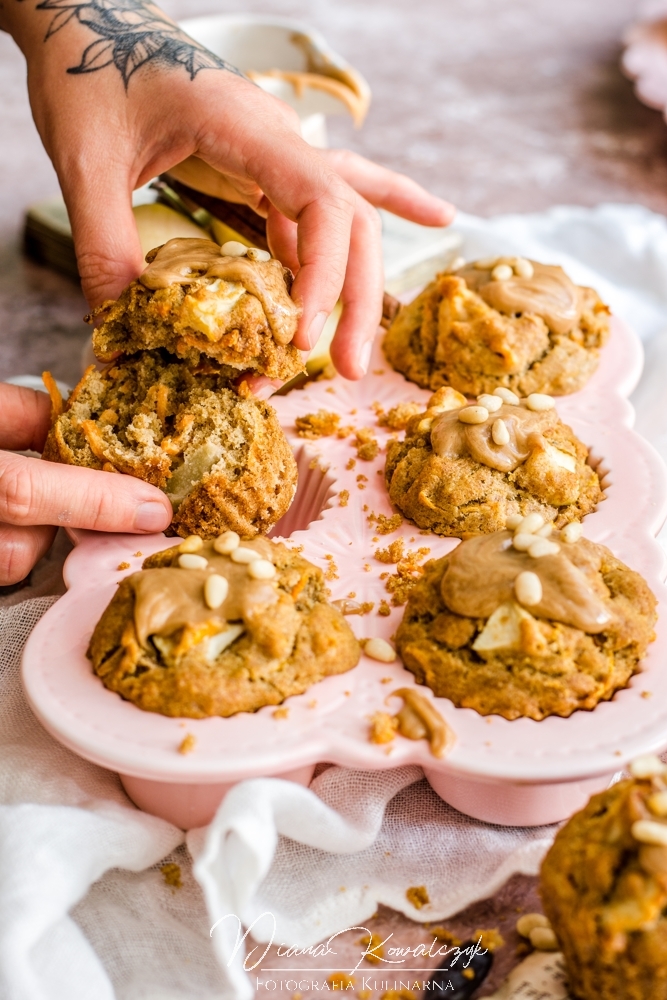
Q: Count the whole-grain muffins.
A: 6